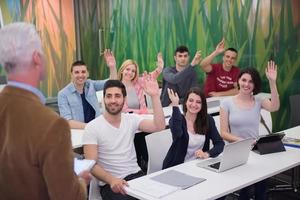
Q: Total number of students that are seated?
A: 7